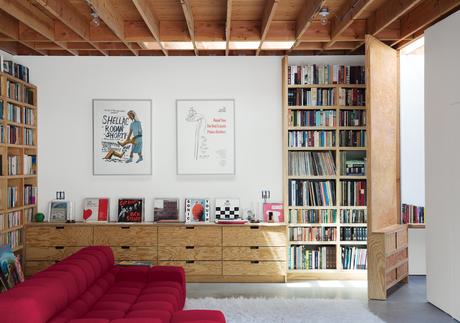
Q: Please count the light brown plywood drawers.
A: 12